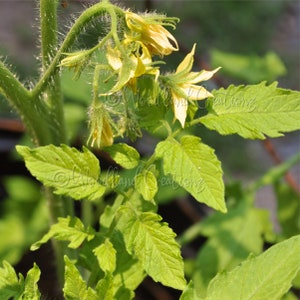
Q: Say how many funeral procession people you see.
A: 0